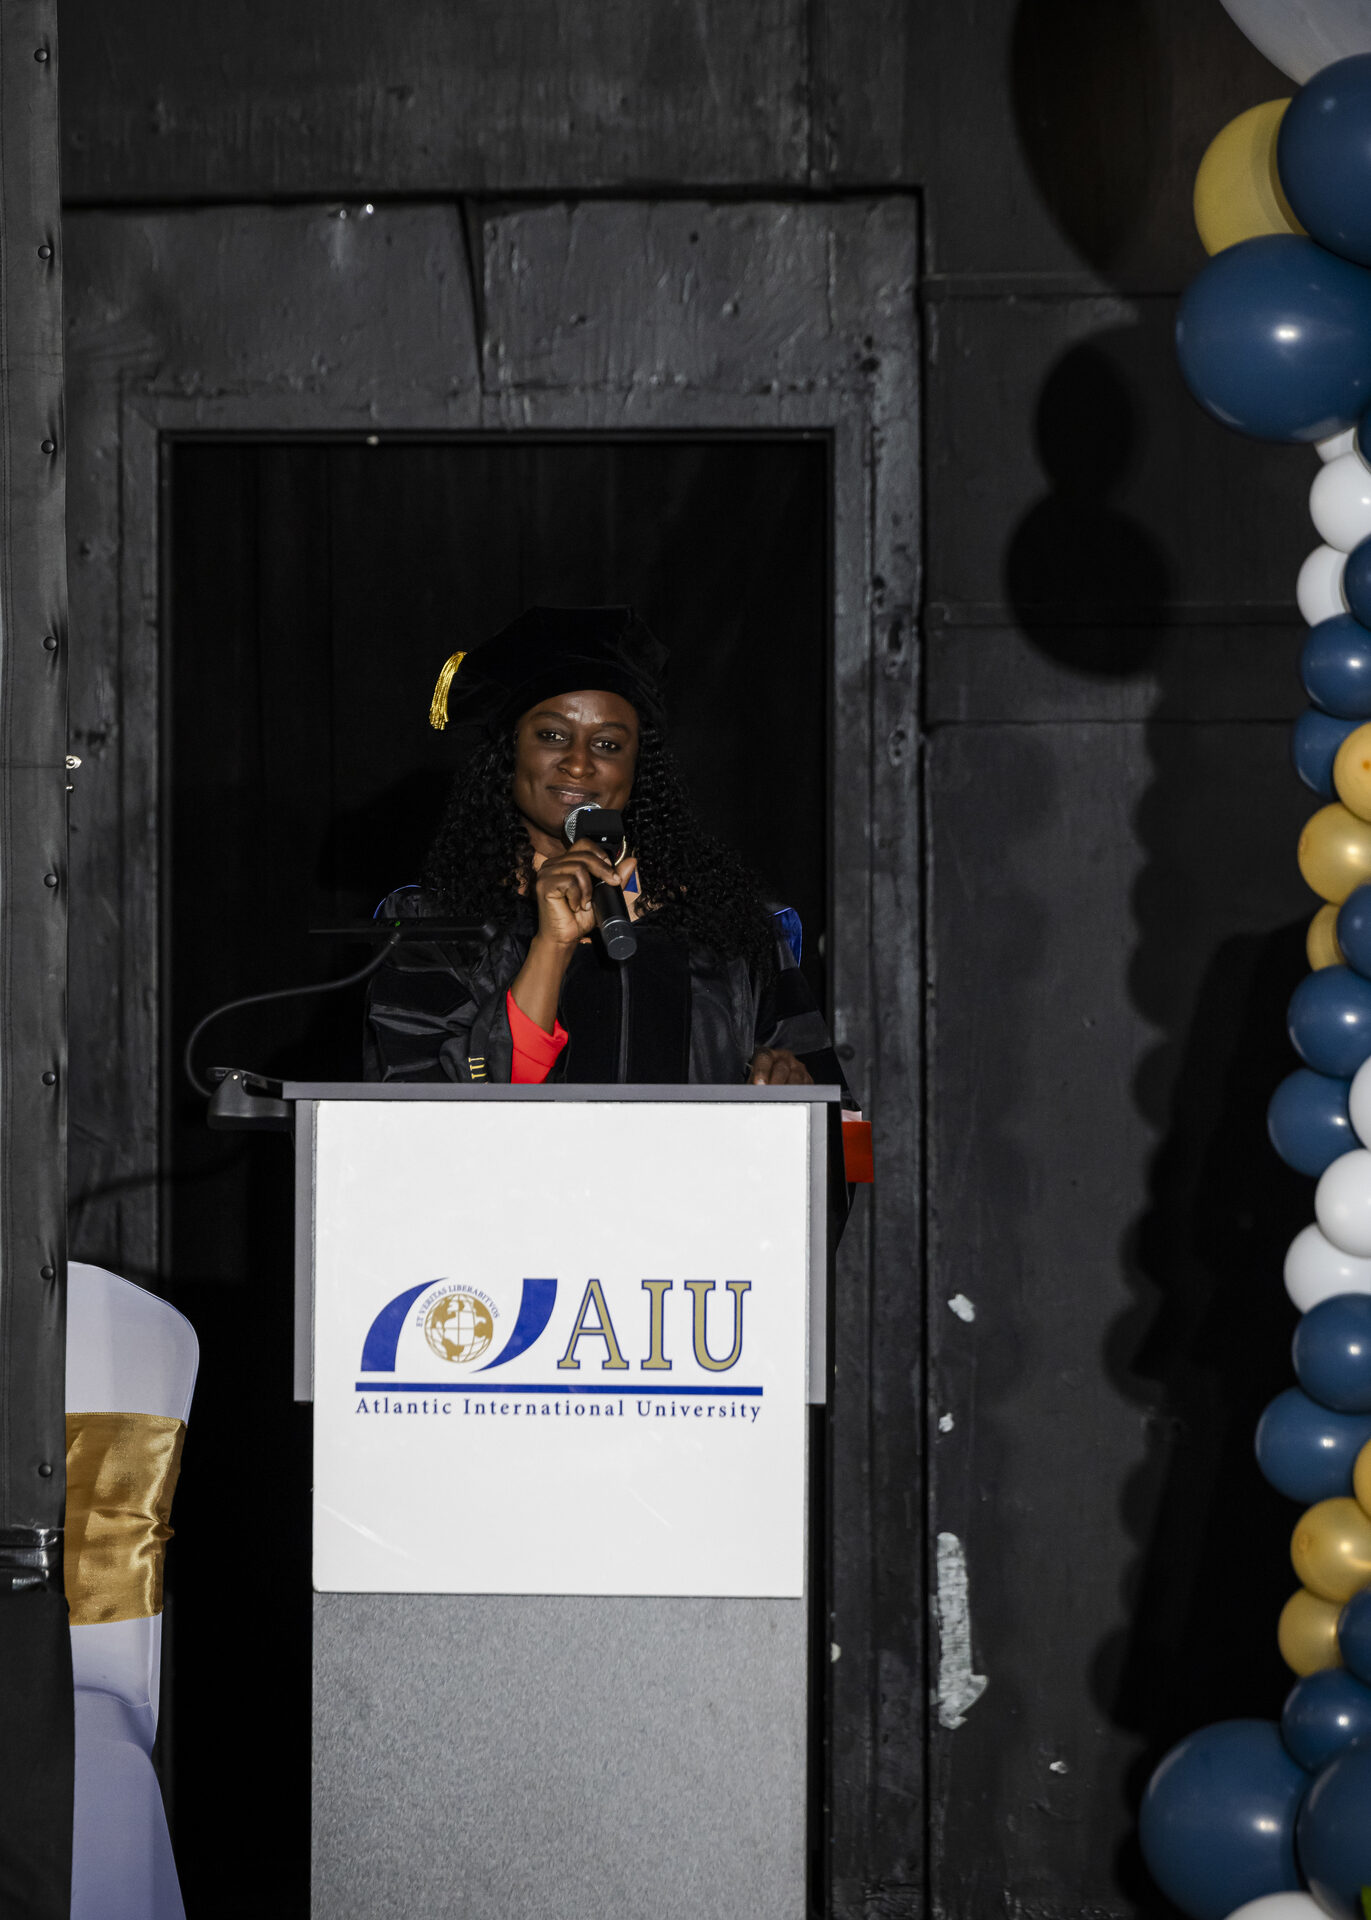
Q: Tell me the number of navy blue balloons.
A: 15